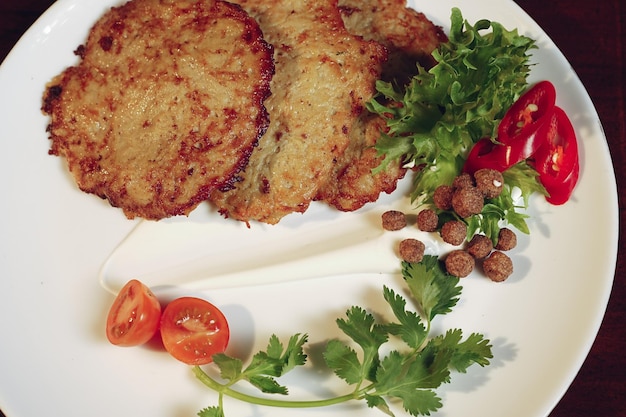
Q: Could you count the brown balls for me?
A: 12